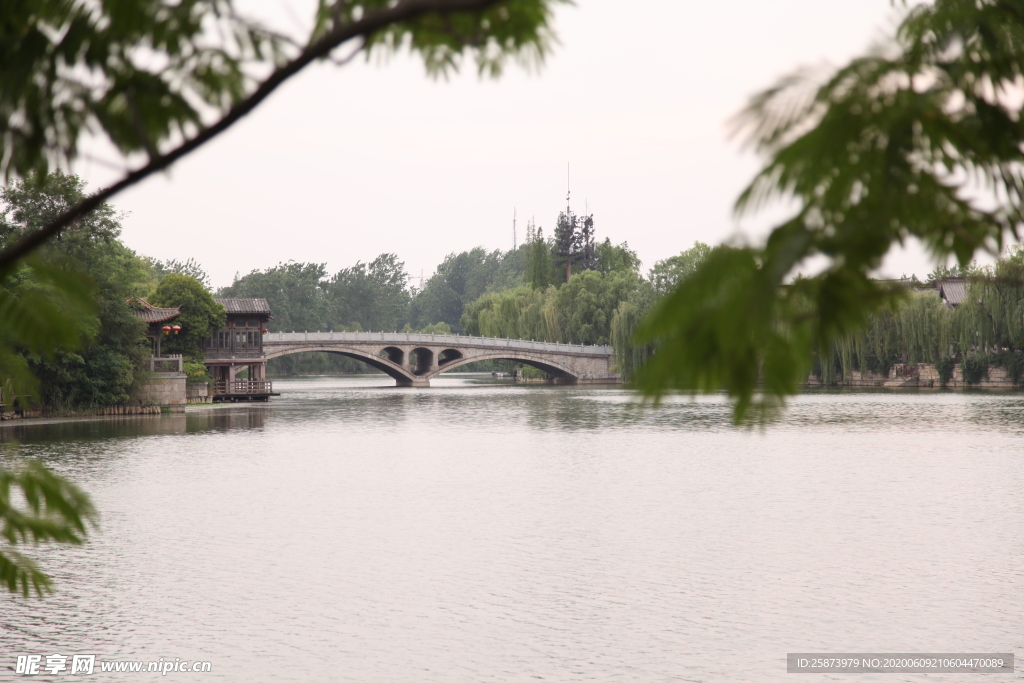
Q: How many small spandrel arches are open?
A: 3